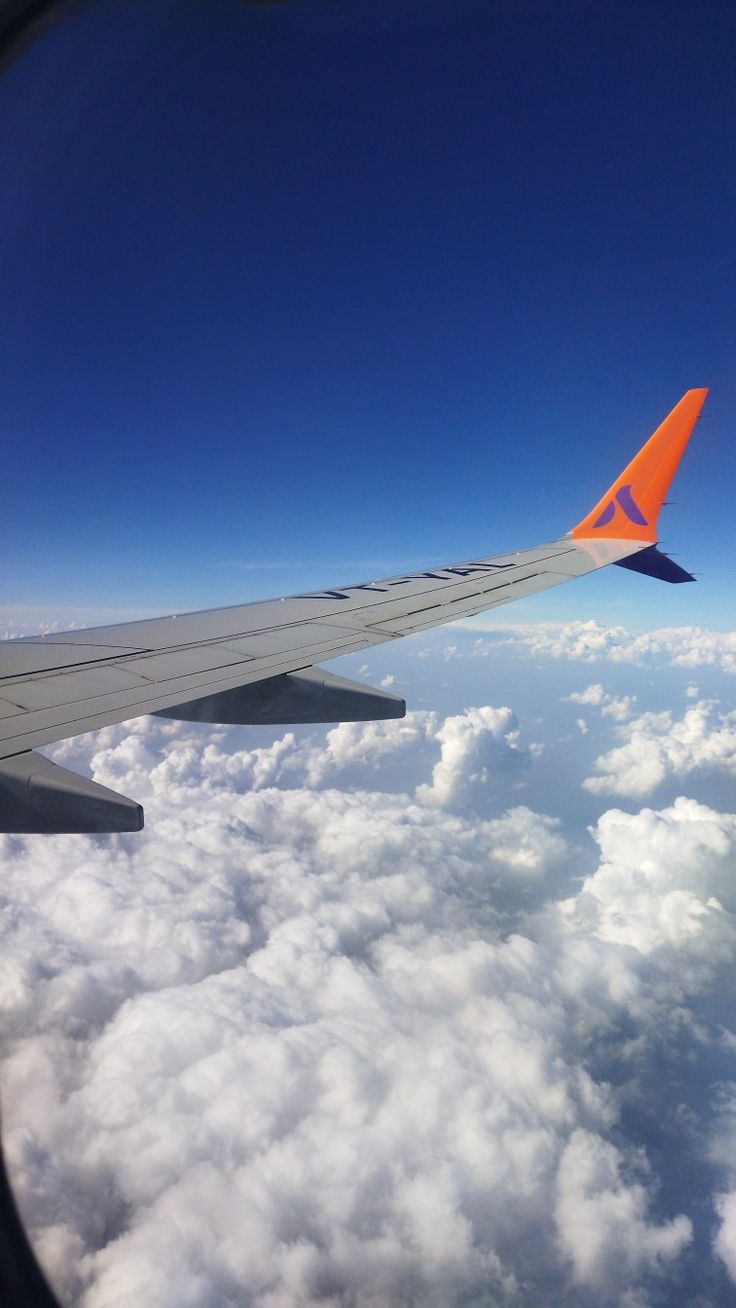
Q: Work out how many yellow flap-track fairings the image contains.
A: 0